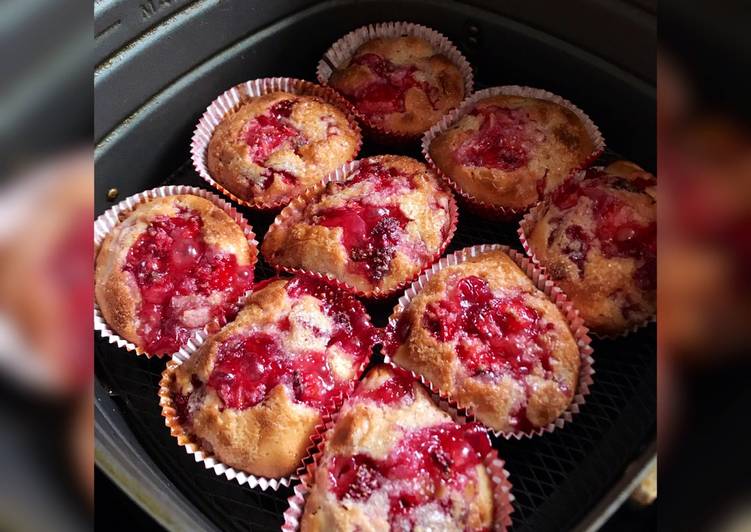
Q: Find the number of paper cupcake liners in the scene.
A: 9